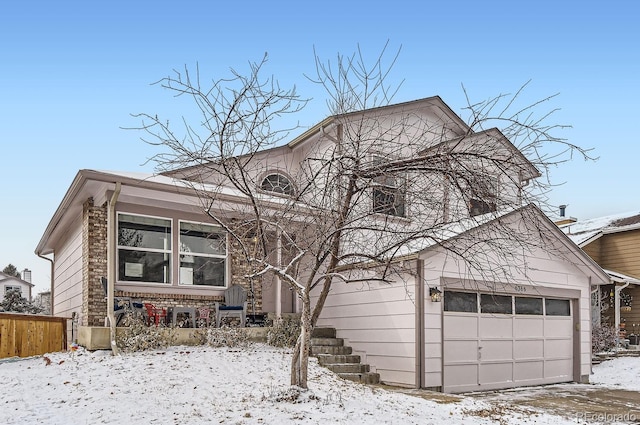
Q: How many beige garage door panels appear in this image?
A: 12